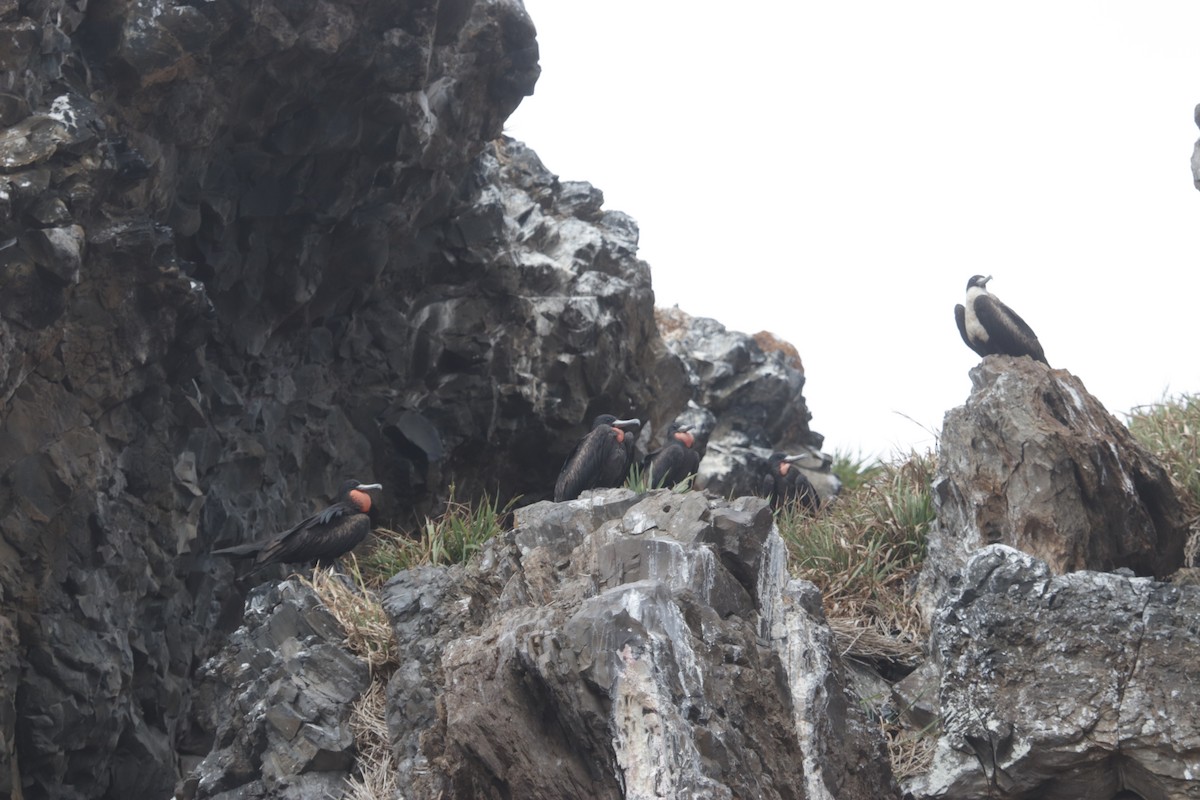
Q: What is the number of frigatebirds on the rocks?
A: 5